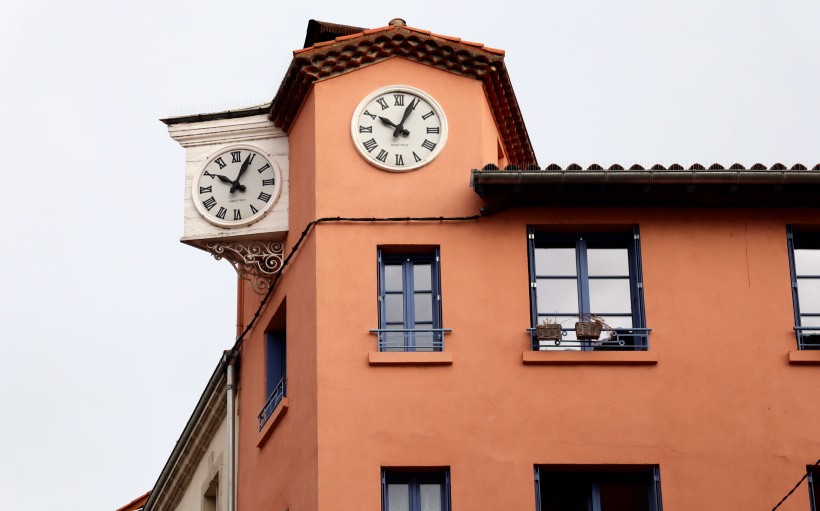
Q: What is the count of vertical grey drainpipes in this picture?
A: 1